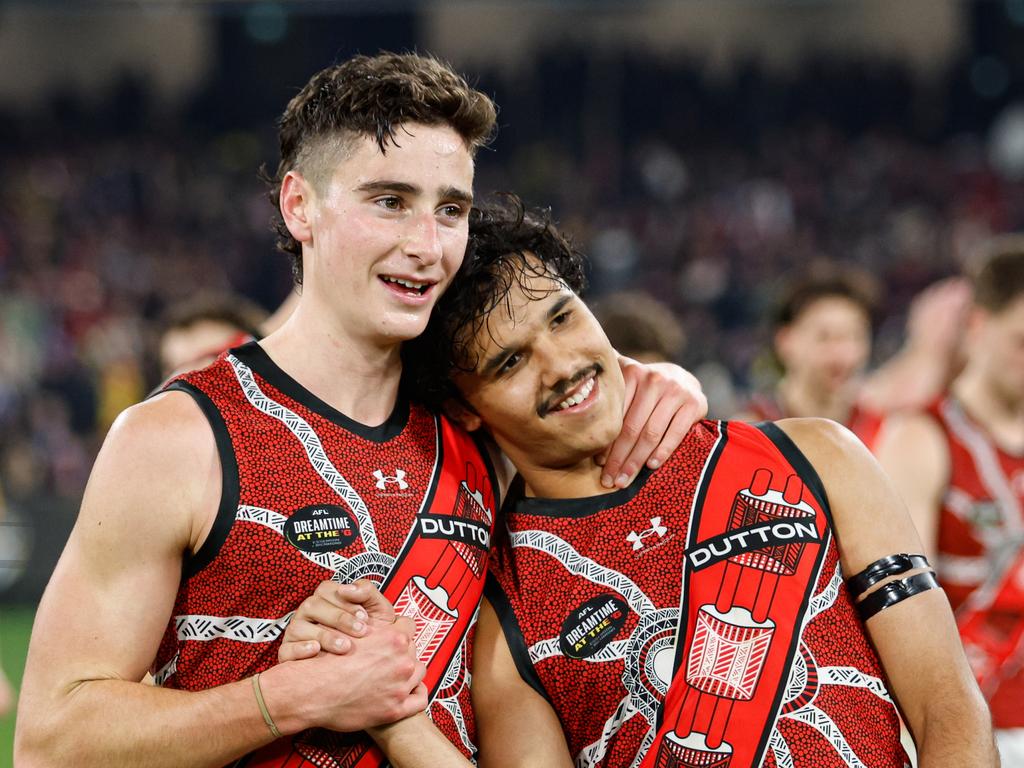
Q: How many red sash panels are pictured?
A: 2